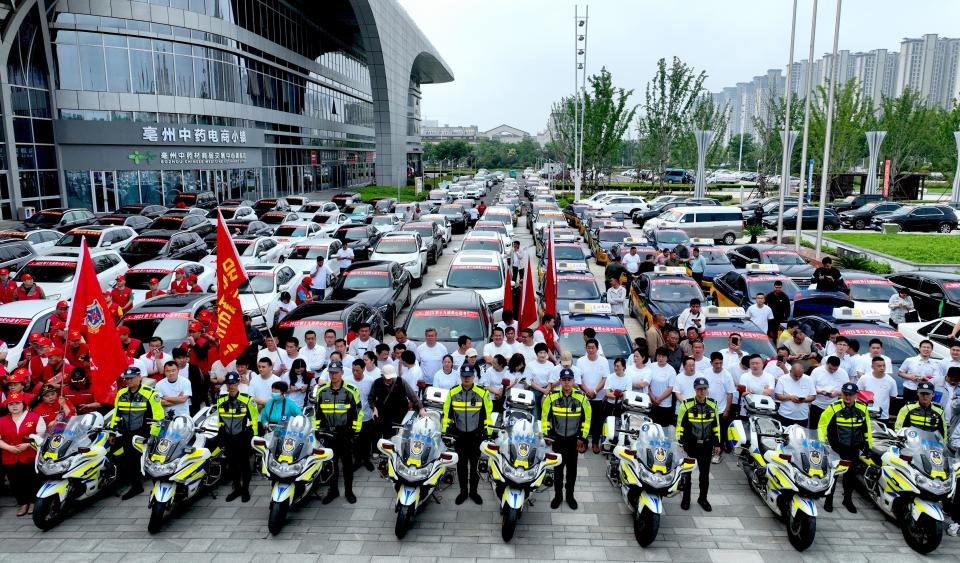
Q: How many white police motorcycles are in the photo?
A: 8